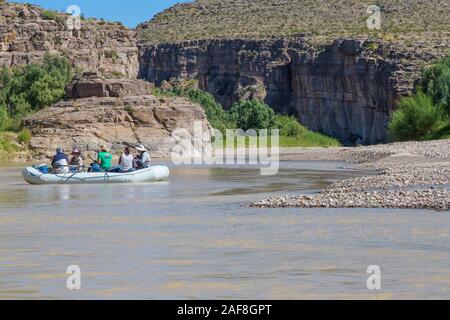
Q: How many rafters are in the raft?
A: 5